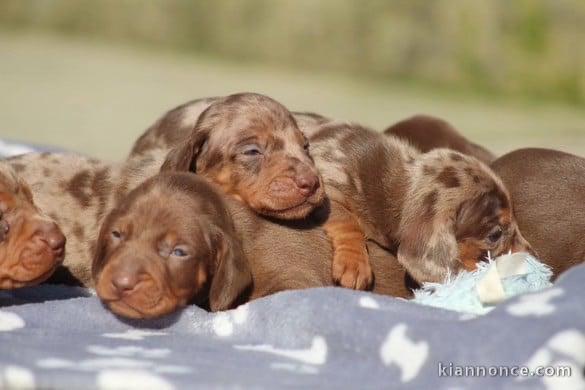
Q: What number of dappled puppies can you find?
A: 3